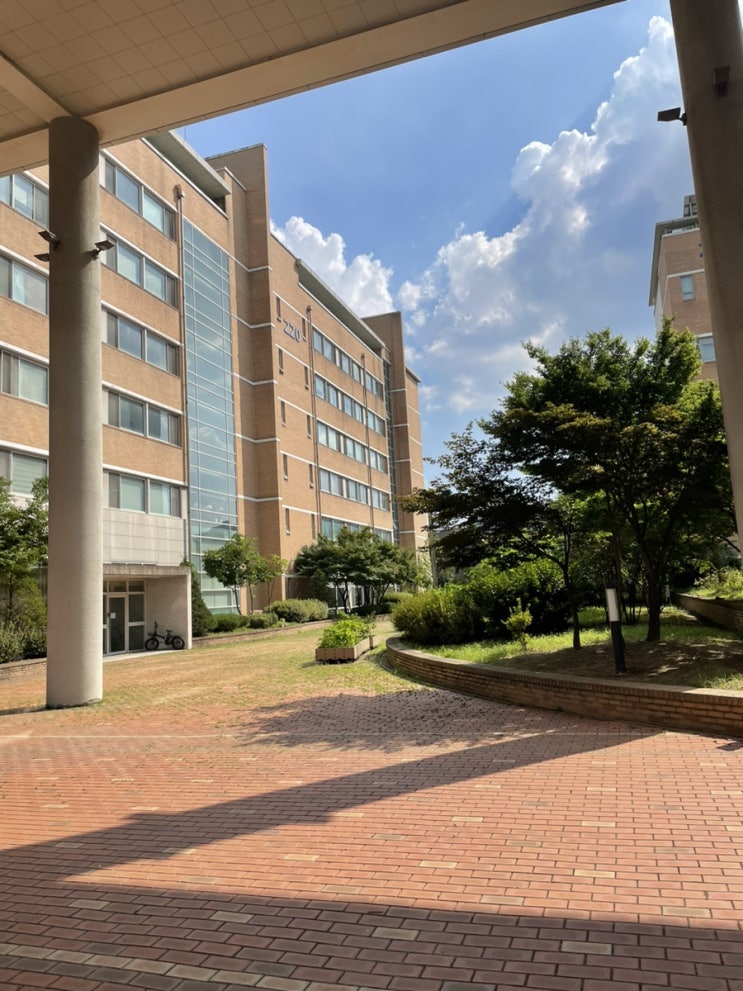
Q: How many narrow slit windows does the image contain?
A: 10